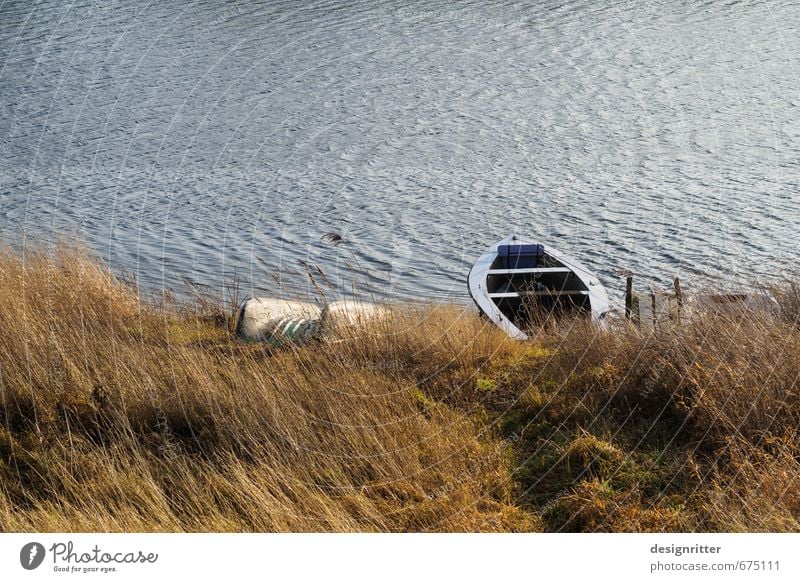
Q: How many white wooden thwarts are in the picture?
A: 2